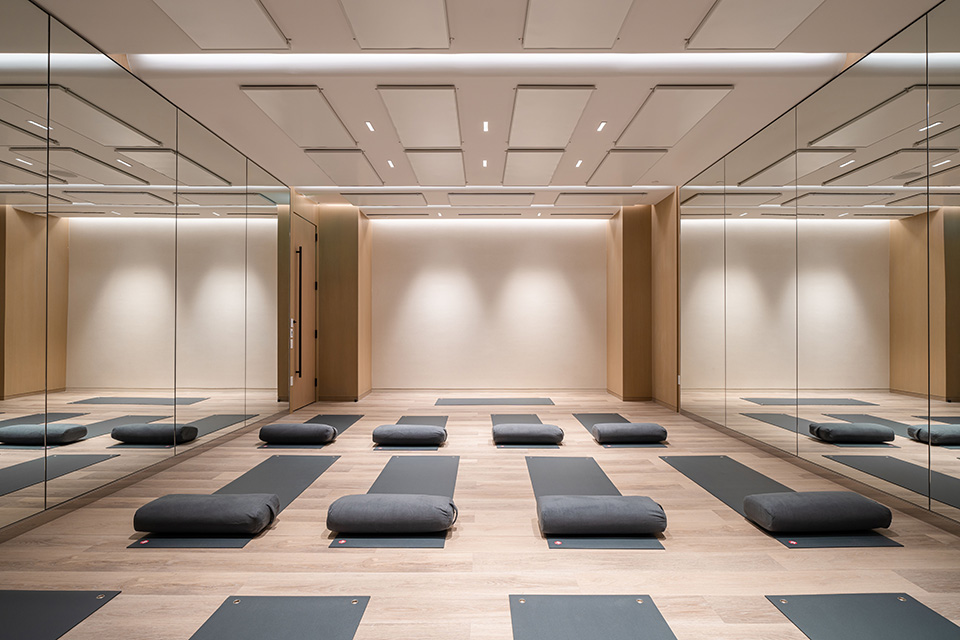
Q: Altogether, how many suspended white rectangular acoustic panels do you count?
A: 15